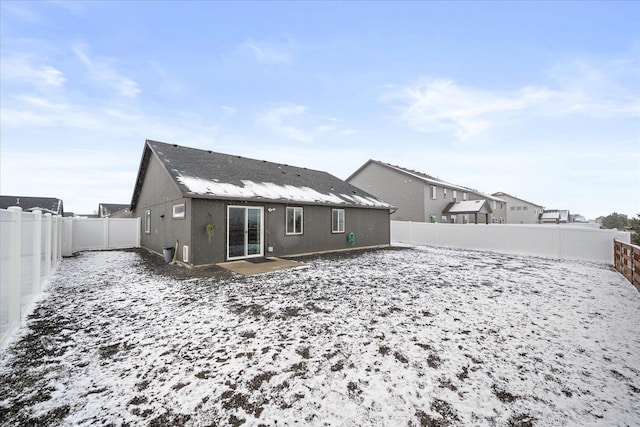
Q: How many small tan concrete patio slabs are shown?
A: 1